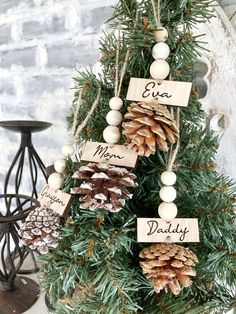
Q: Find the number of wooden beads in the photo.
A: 12